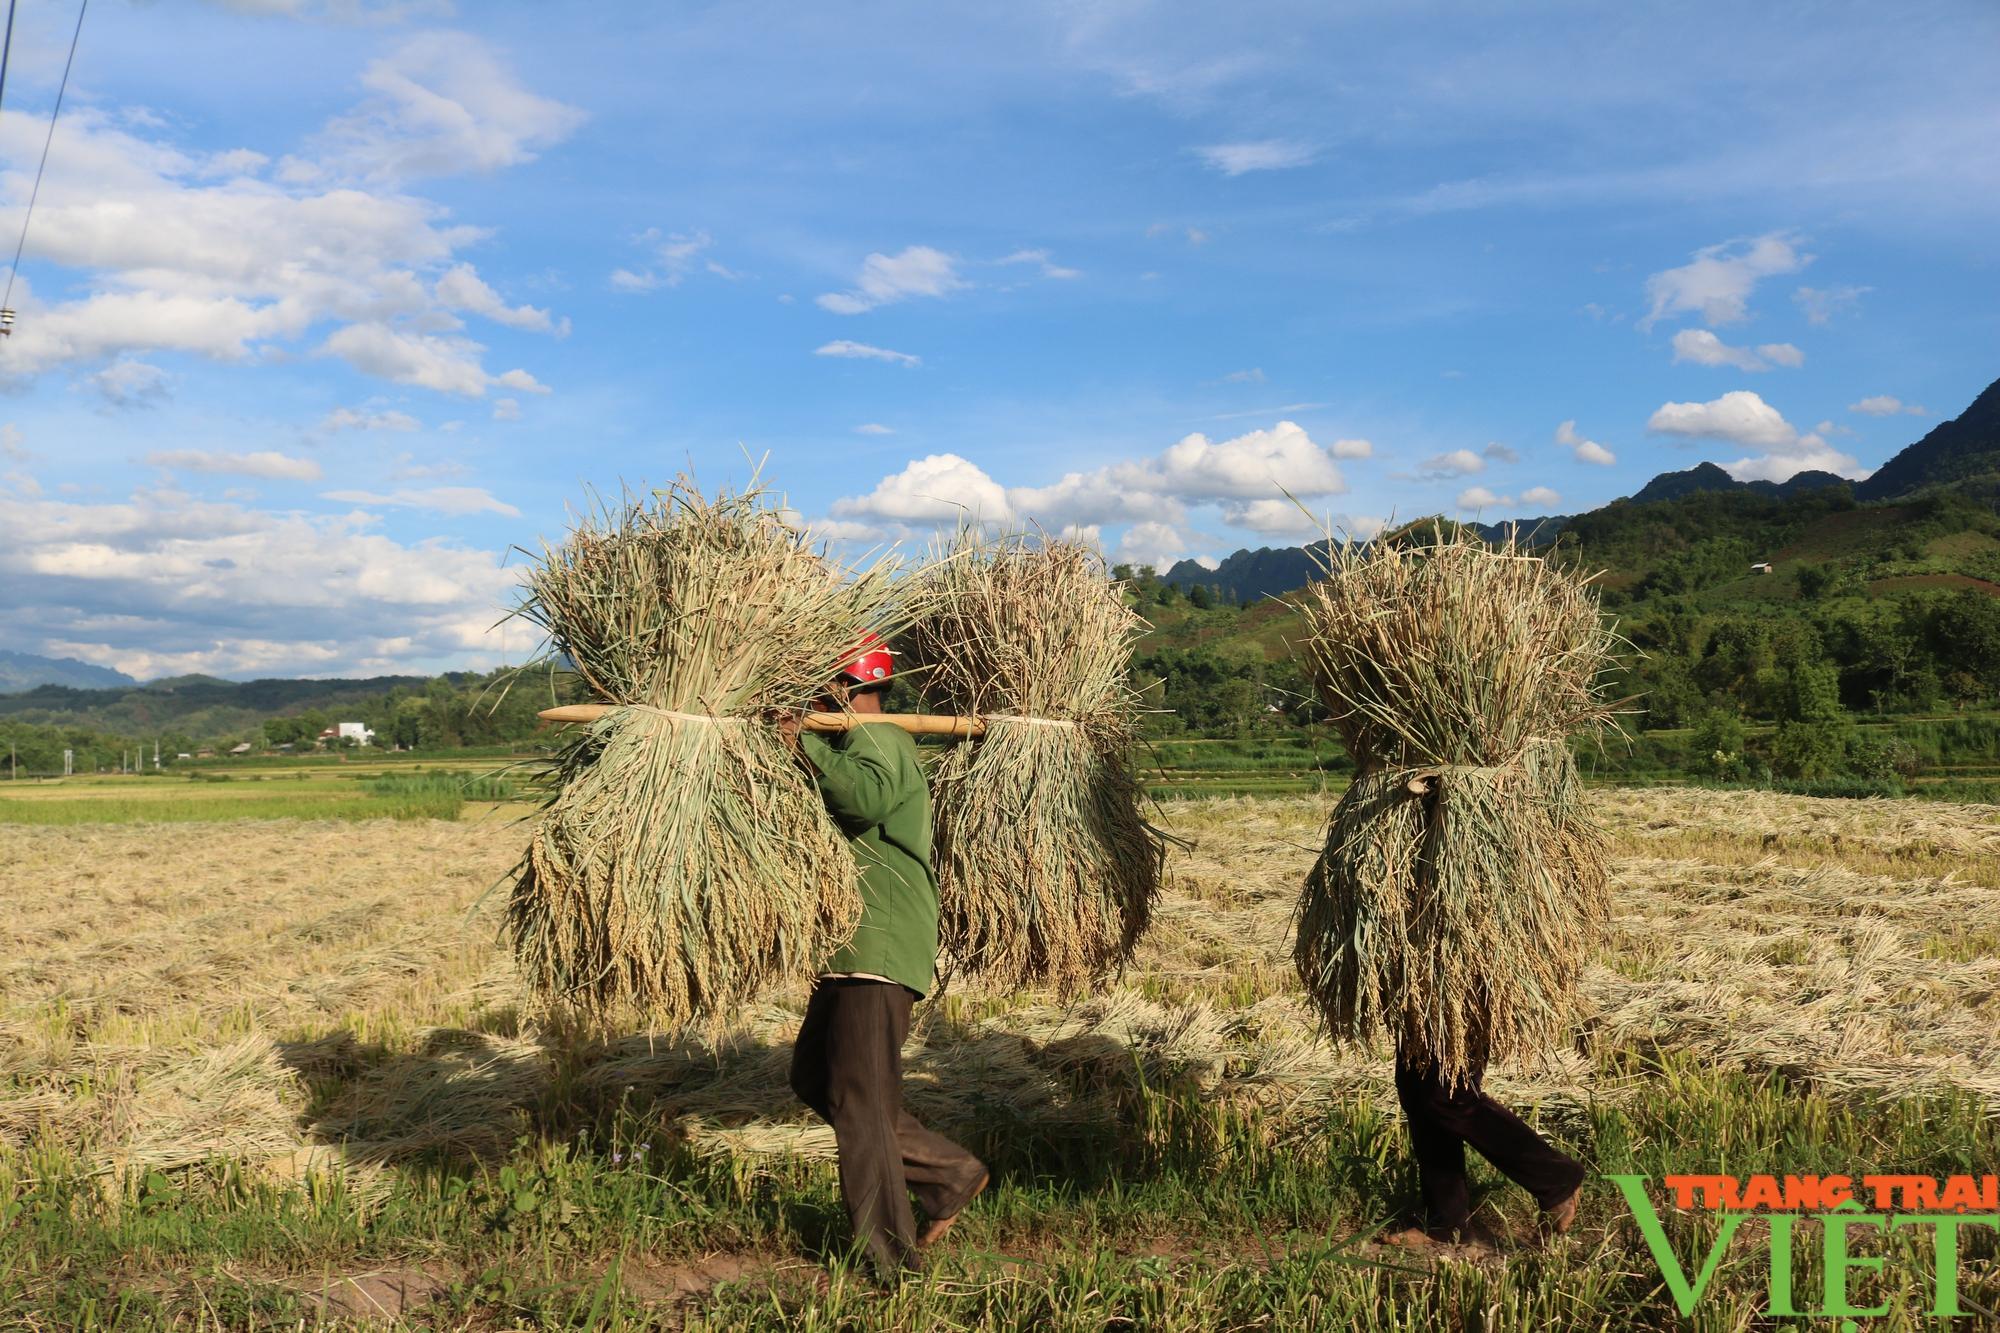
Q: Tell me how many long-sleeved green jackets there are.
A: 1